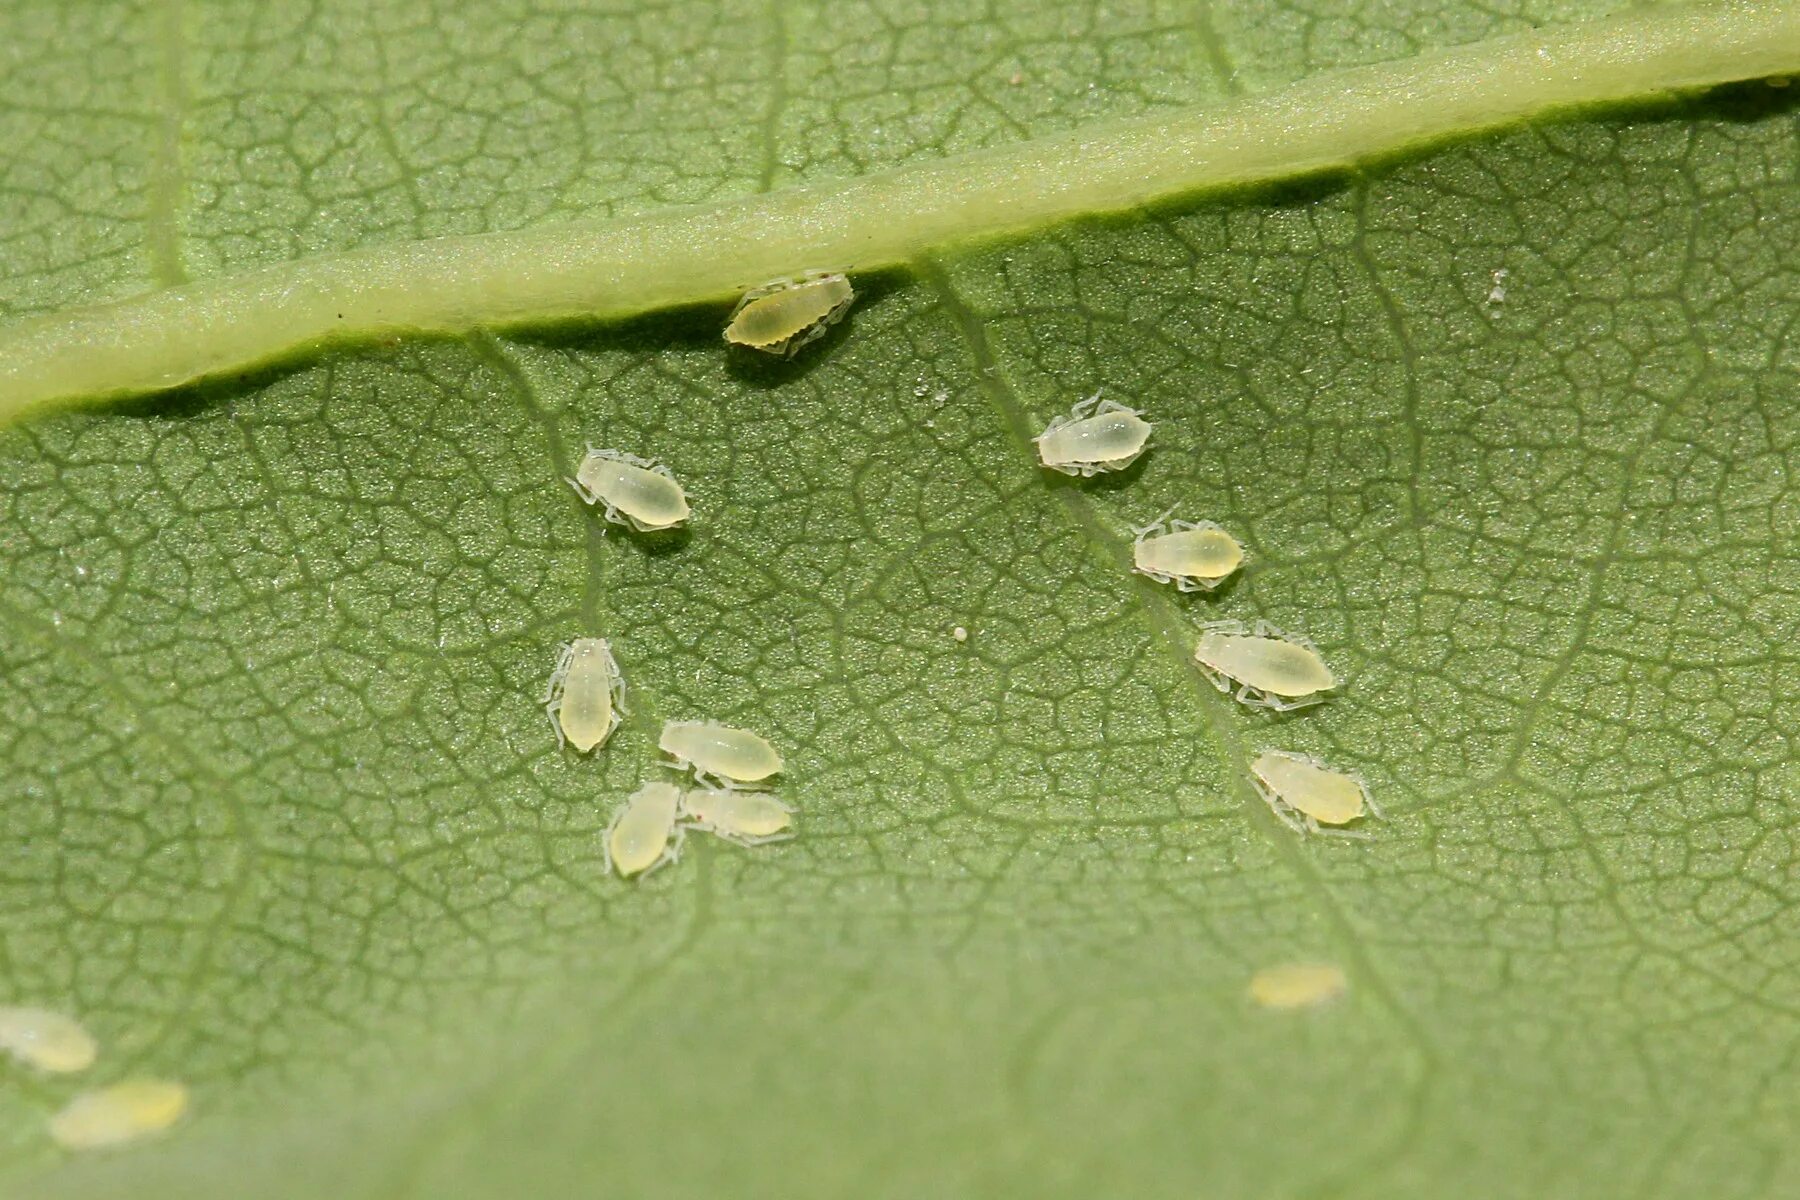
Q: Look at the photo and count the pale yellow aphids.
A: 13